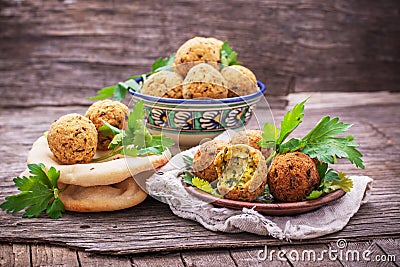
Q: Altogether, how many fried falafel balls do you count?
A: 10